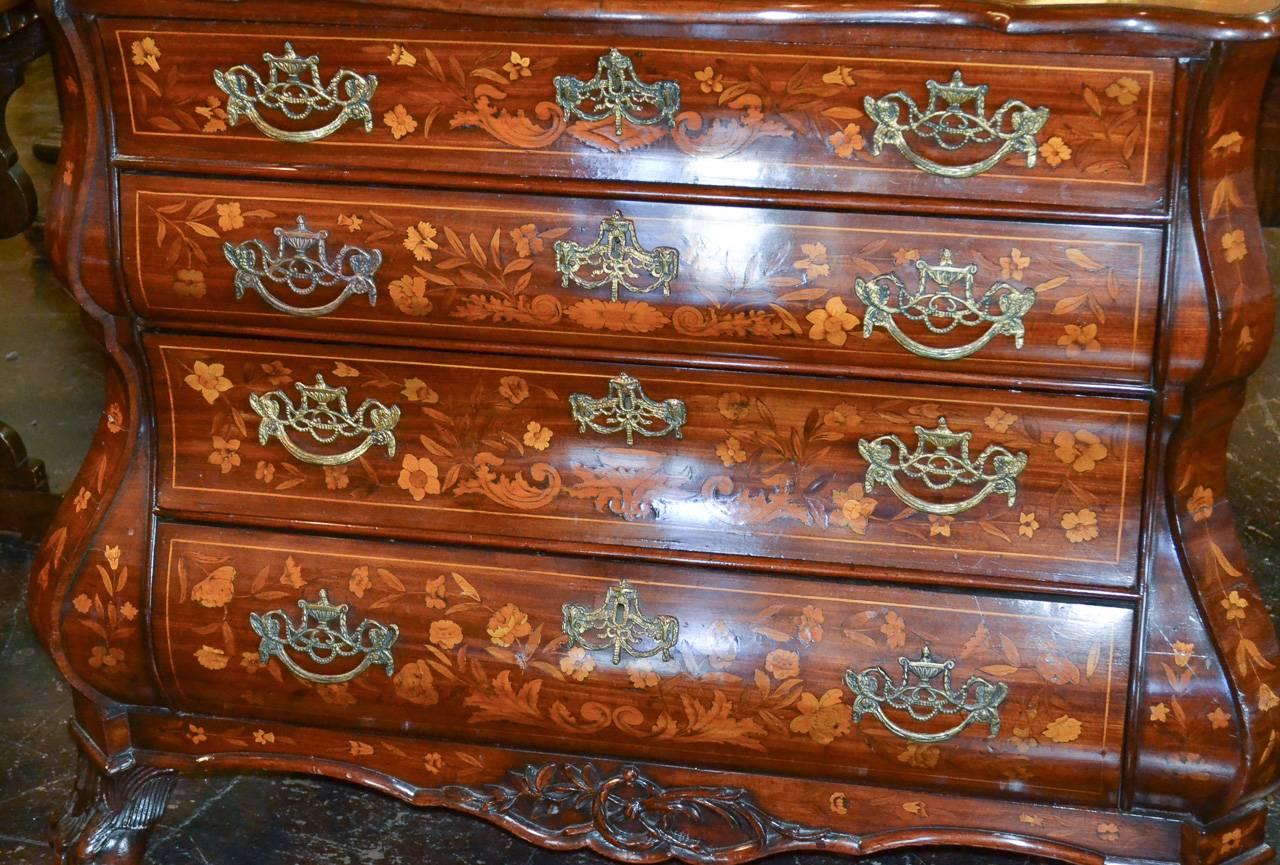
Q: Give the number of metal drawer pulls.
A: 8